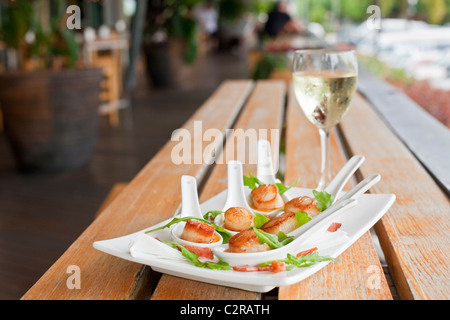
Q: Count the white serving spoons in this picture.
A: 6